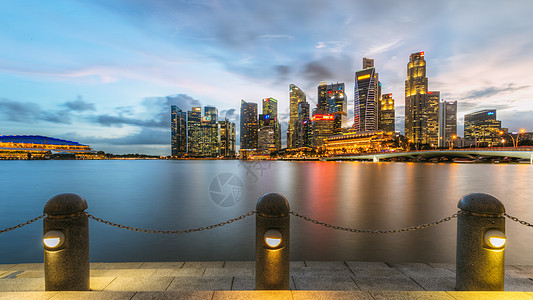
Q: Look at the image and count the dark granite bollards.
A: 3